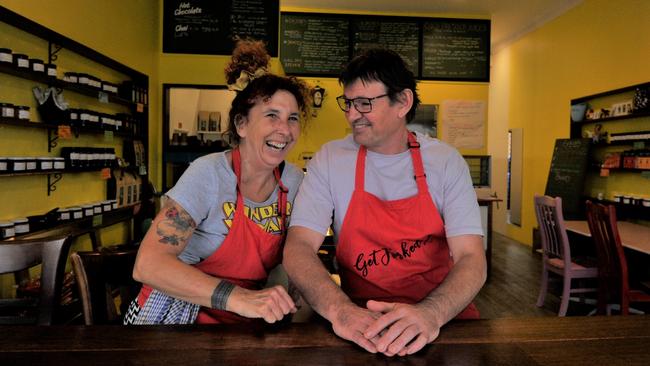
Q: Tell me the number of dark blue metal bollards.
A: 0